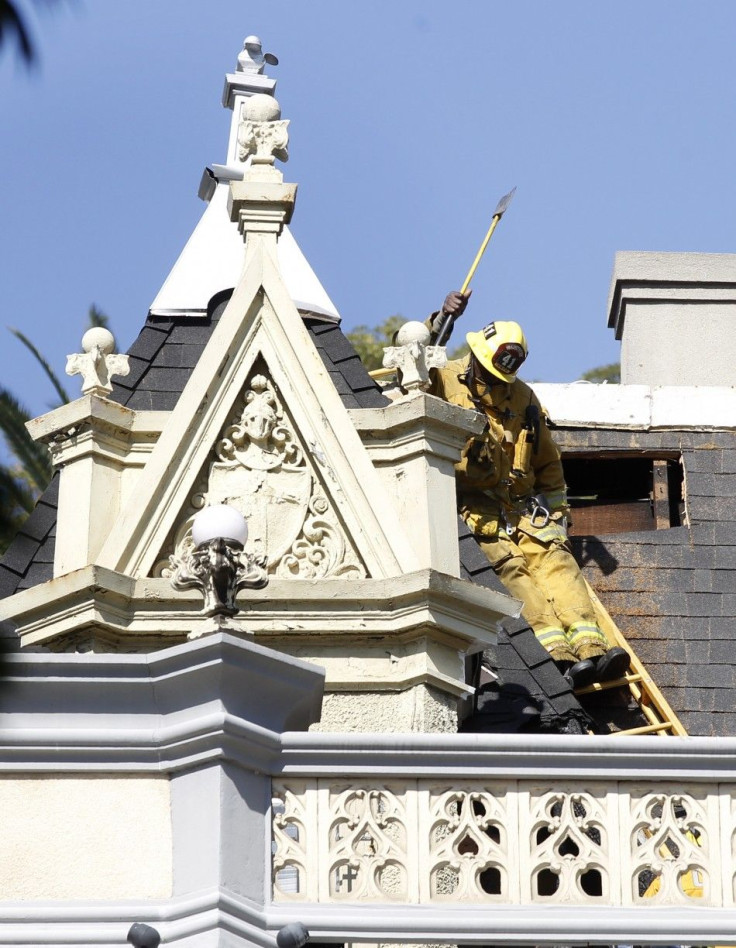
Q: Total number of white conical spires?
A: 1